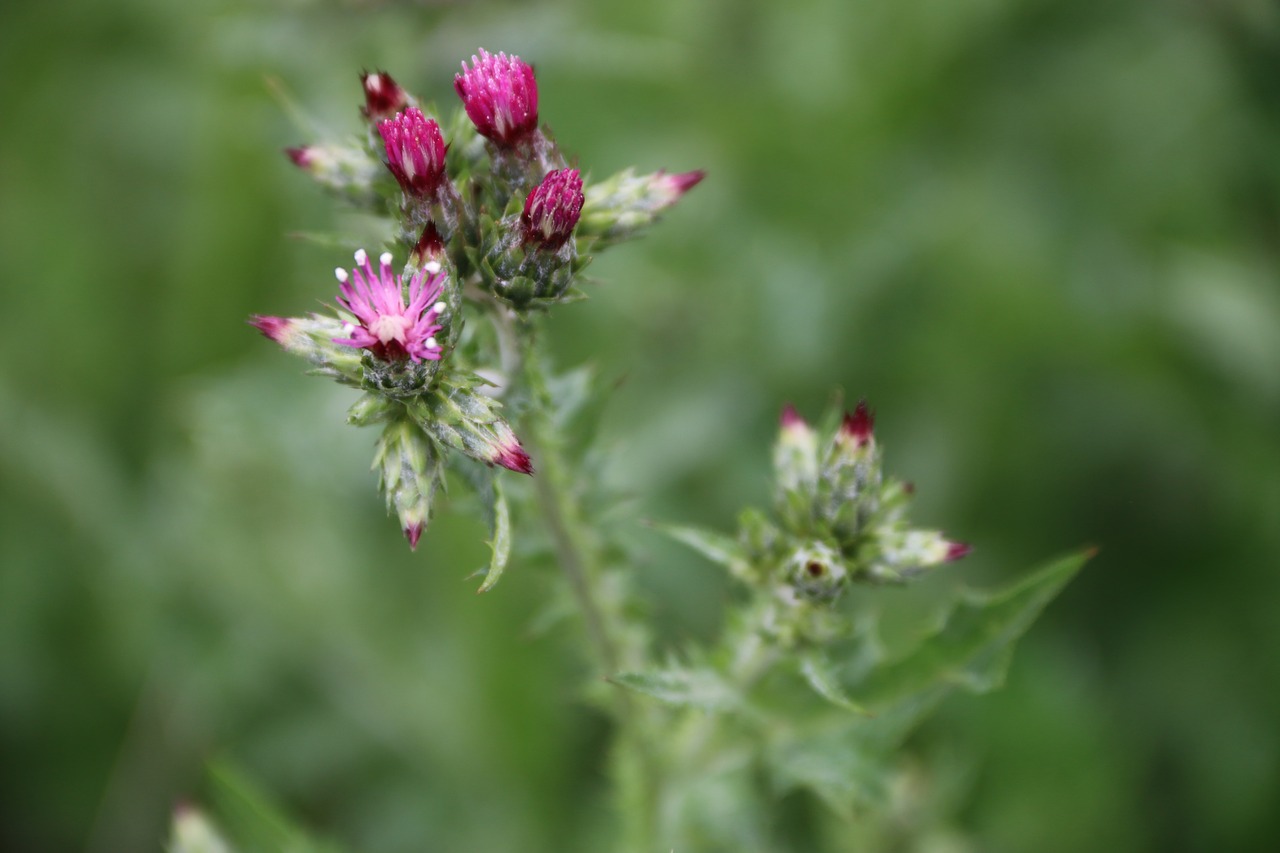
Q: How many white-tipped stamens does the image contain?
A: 7